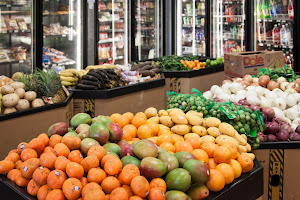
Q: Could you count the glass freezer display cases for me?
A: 7